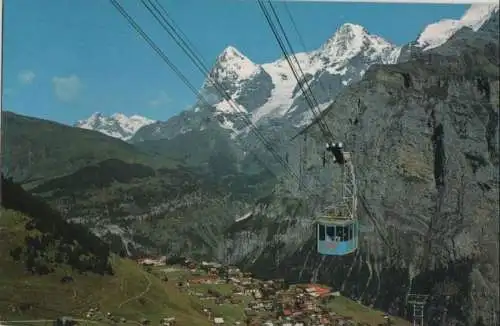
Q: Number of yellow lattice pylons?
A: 0